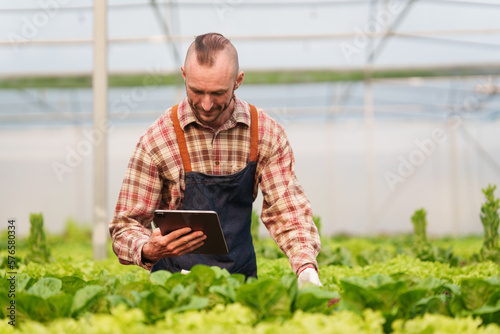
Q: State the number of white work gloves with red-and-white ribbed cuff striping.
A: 1